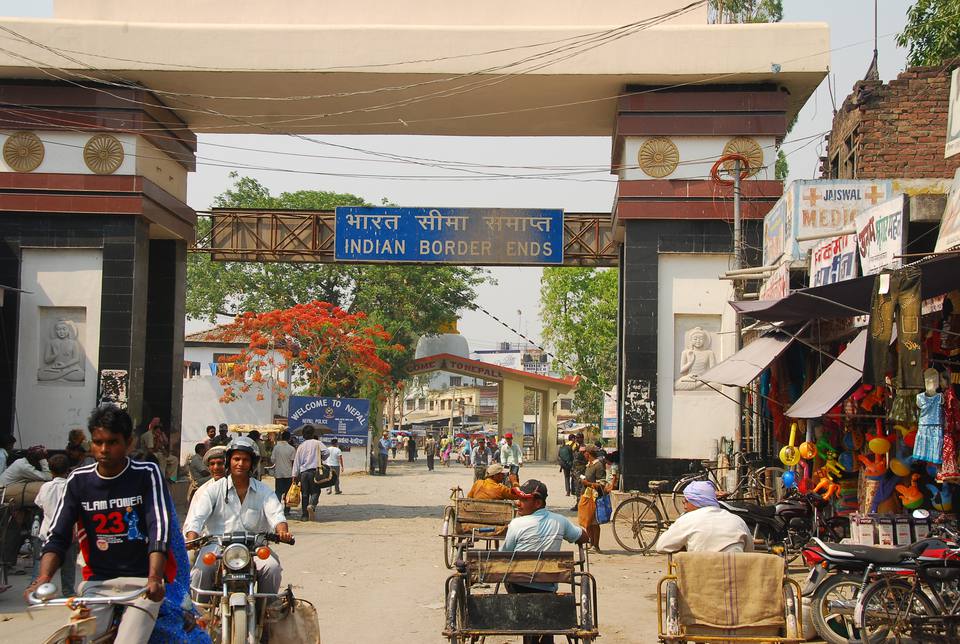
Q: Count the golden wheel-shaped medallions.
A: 4